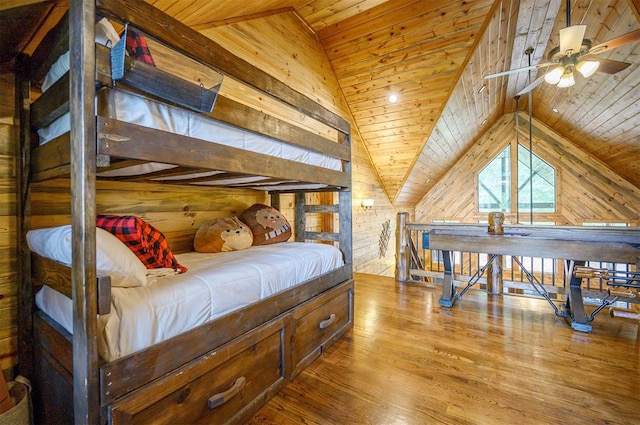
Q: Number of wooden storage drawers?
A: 2